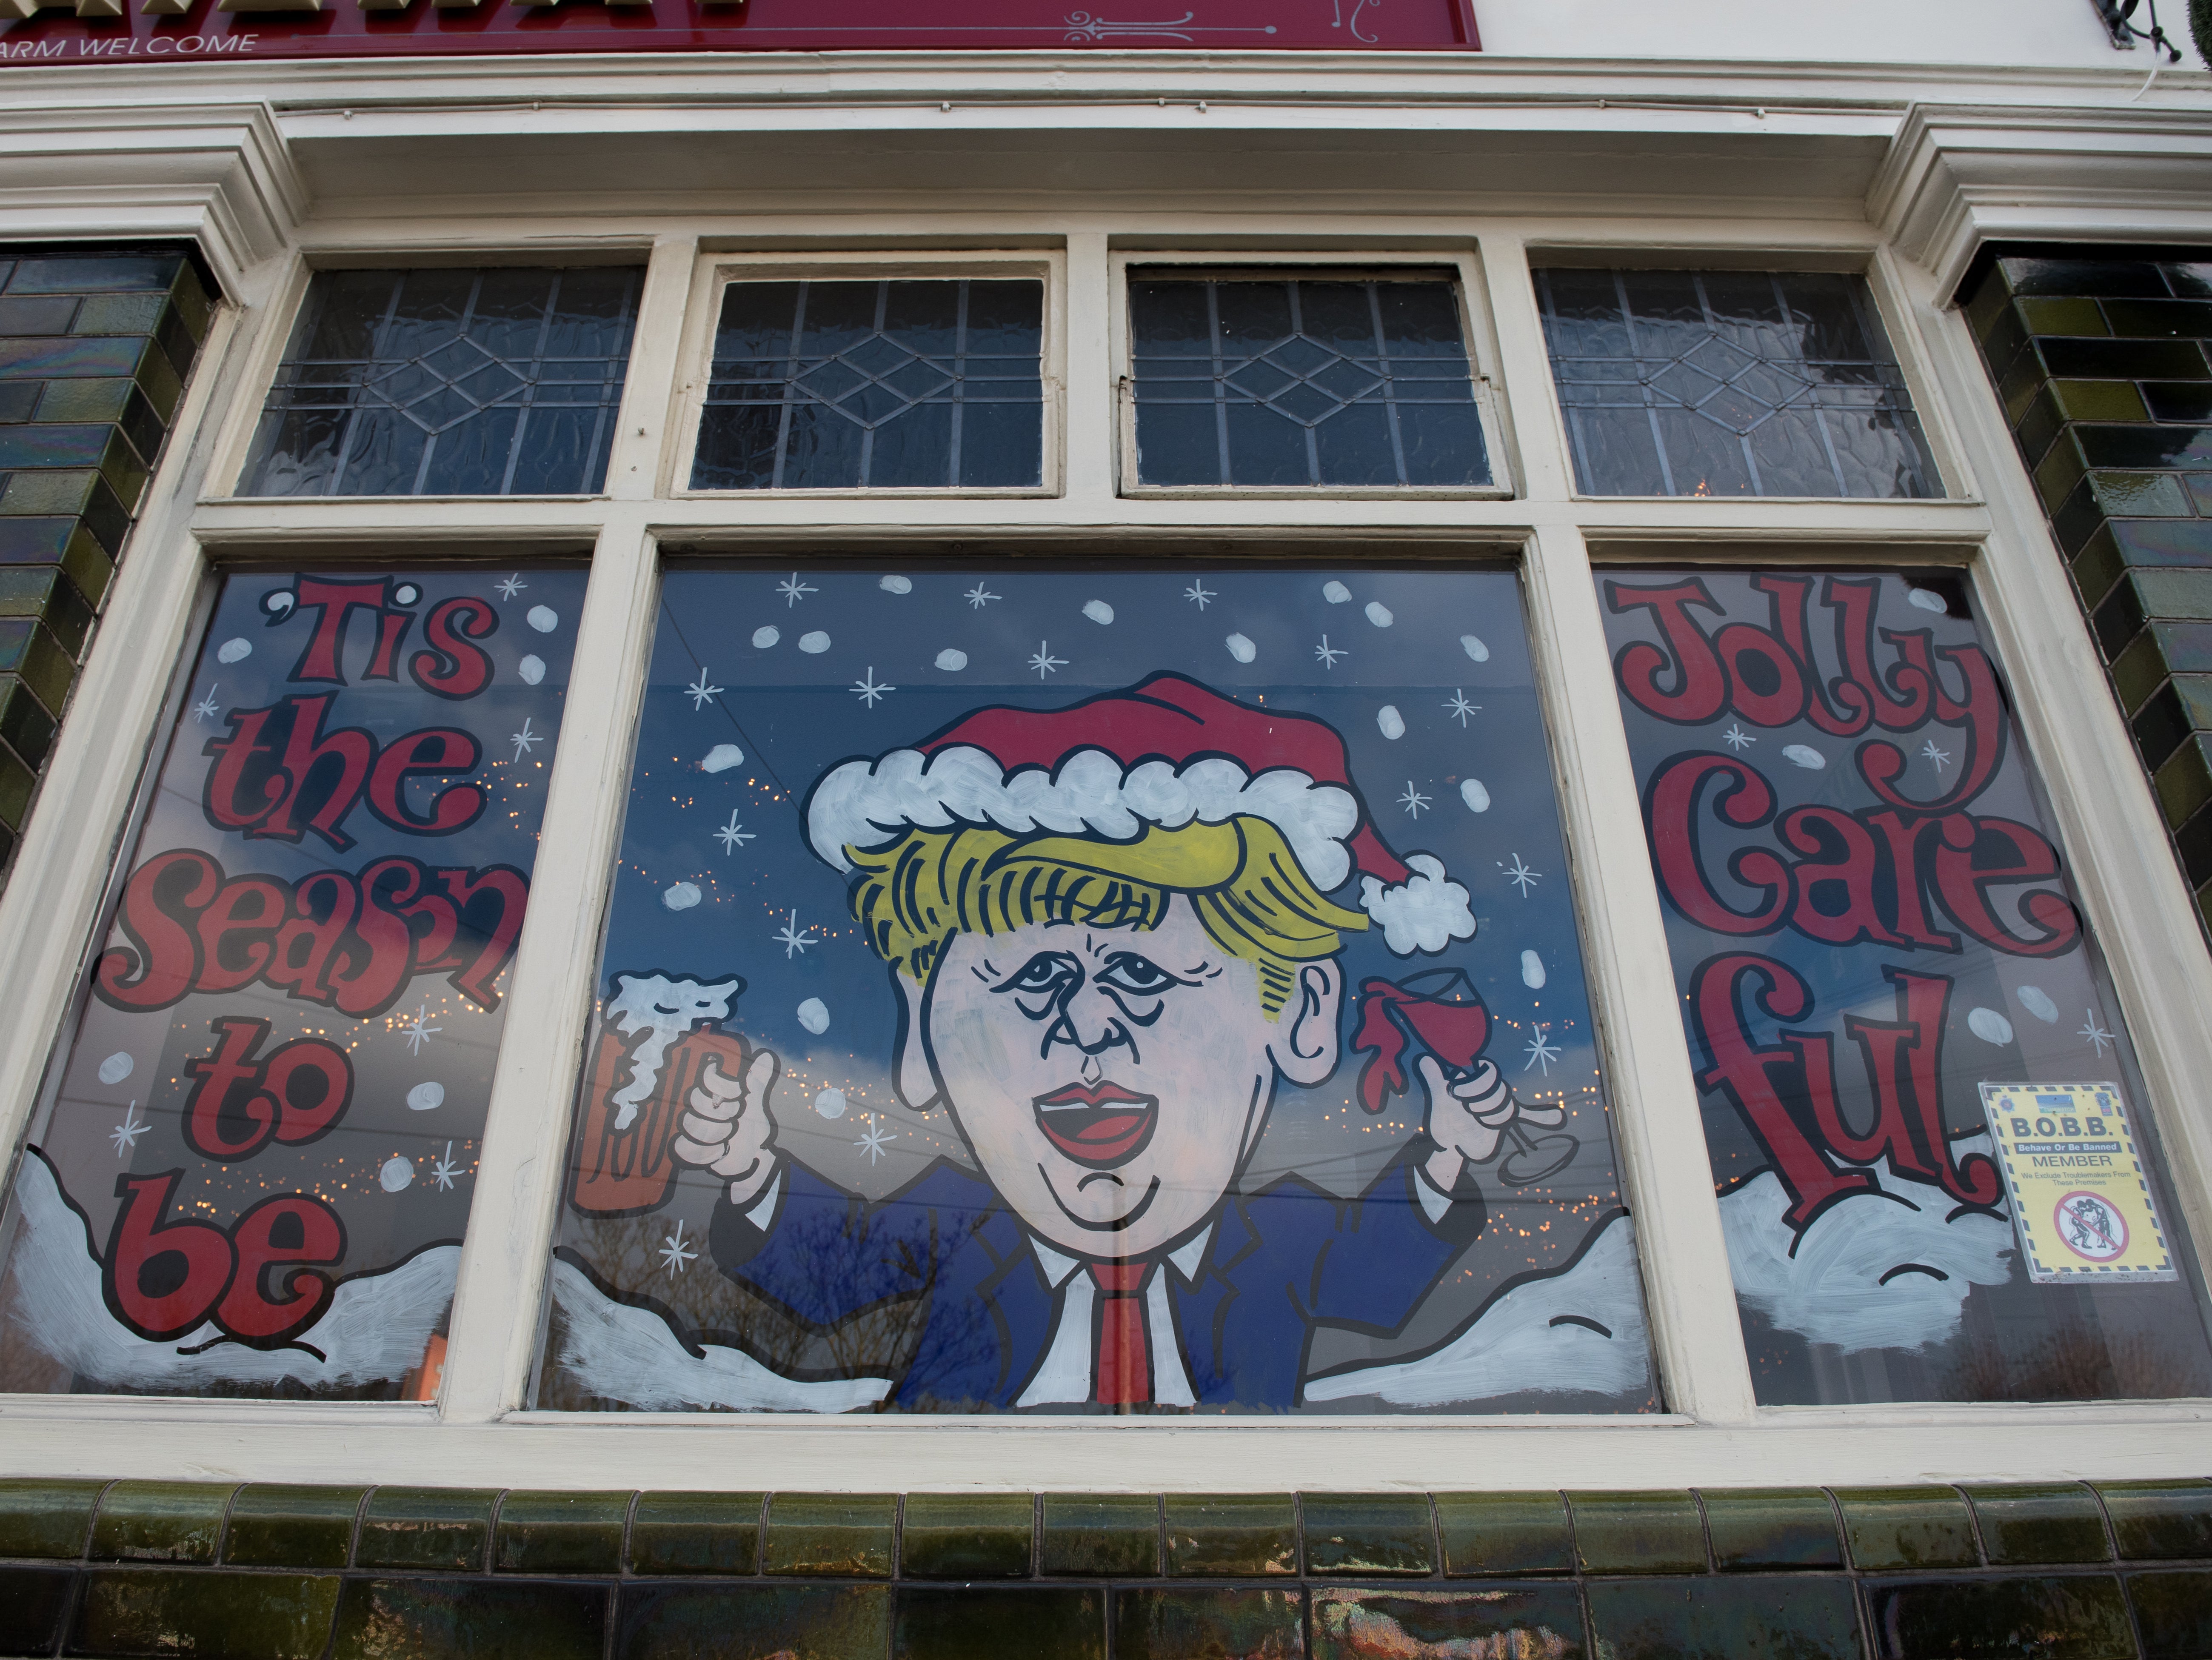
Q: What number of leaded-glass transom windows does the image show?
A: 4